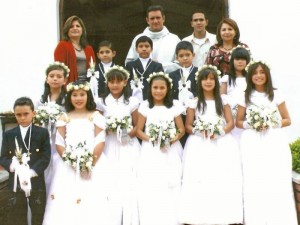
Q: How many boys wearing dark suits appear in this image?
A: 4